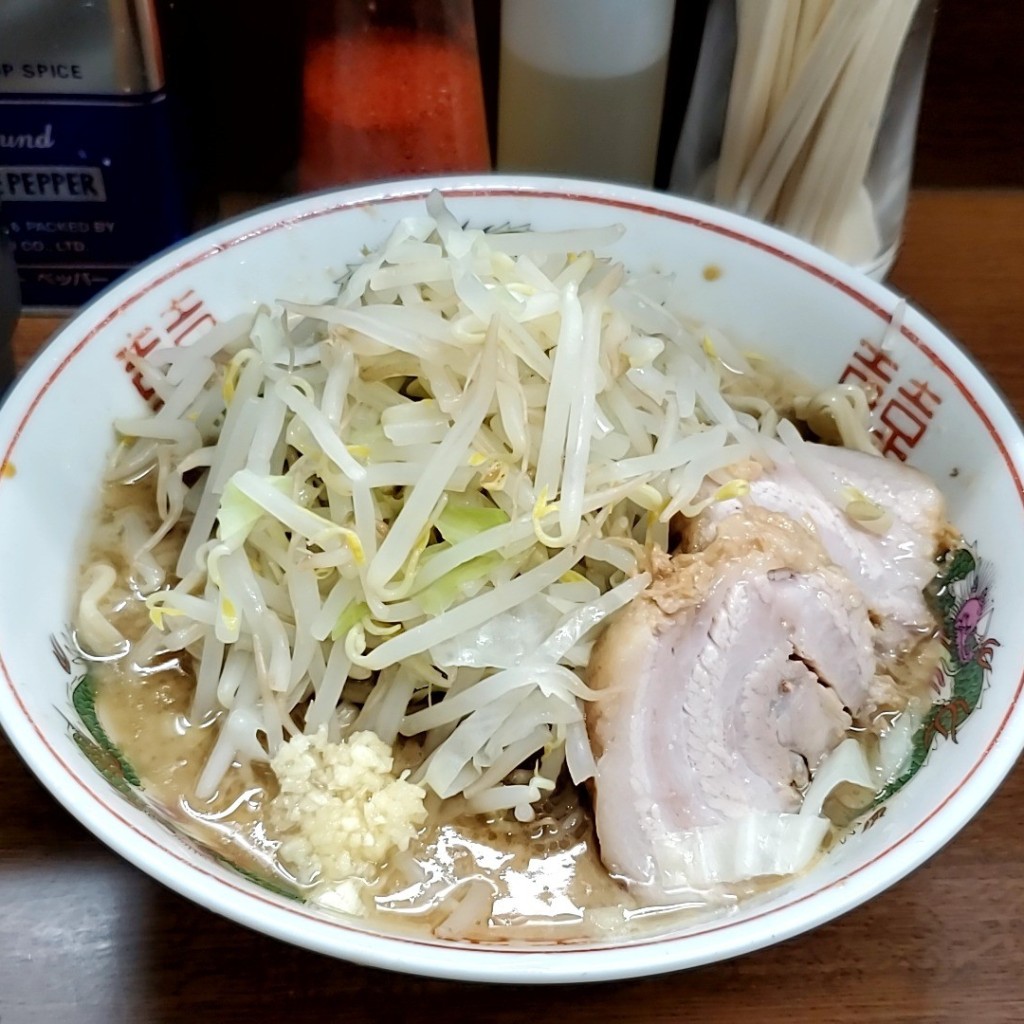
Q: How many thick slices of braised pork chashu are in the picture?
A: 2